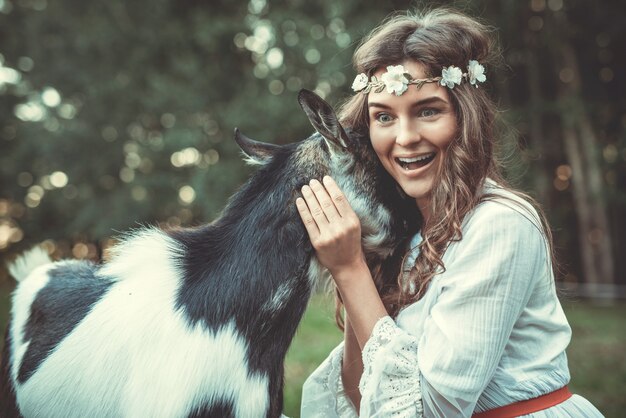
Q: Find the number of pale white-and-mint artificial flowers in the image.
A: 4